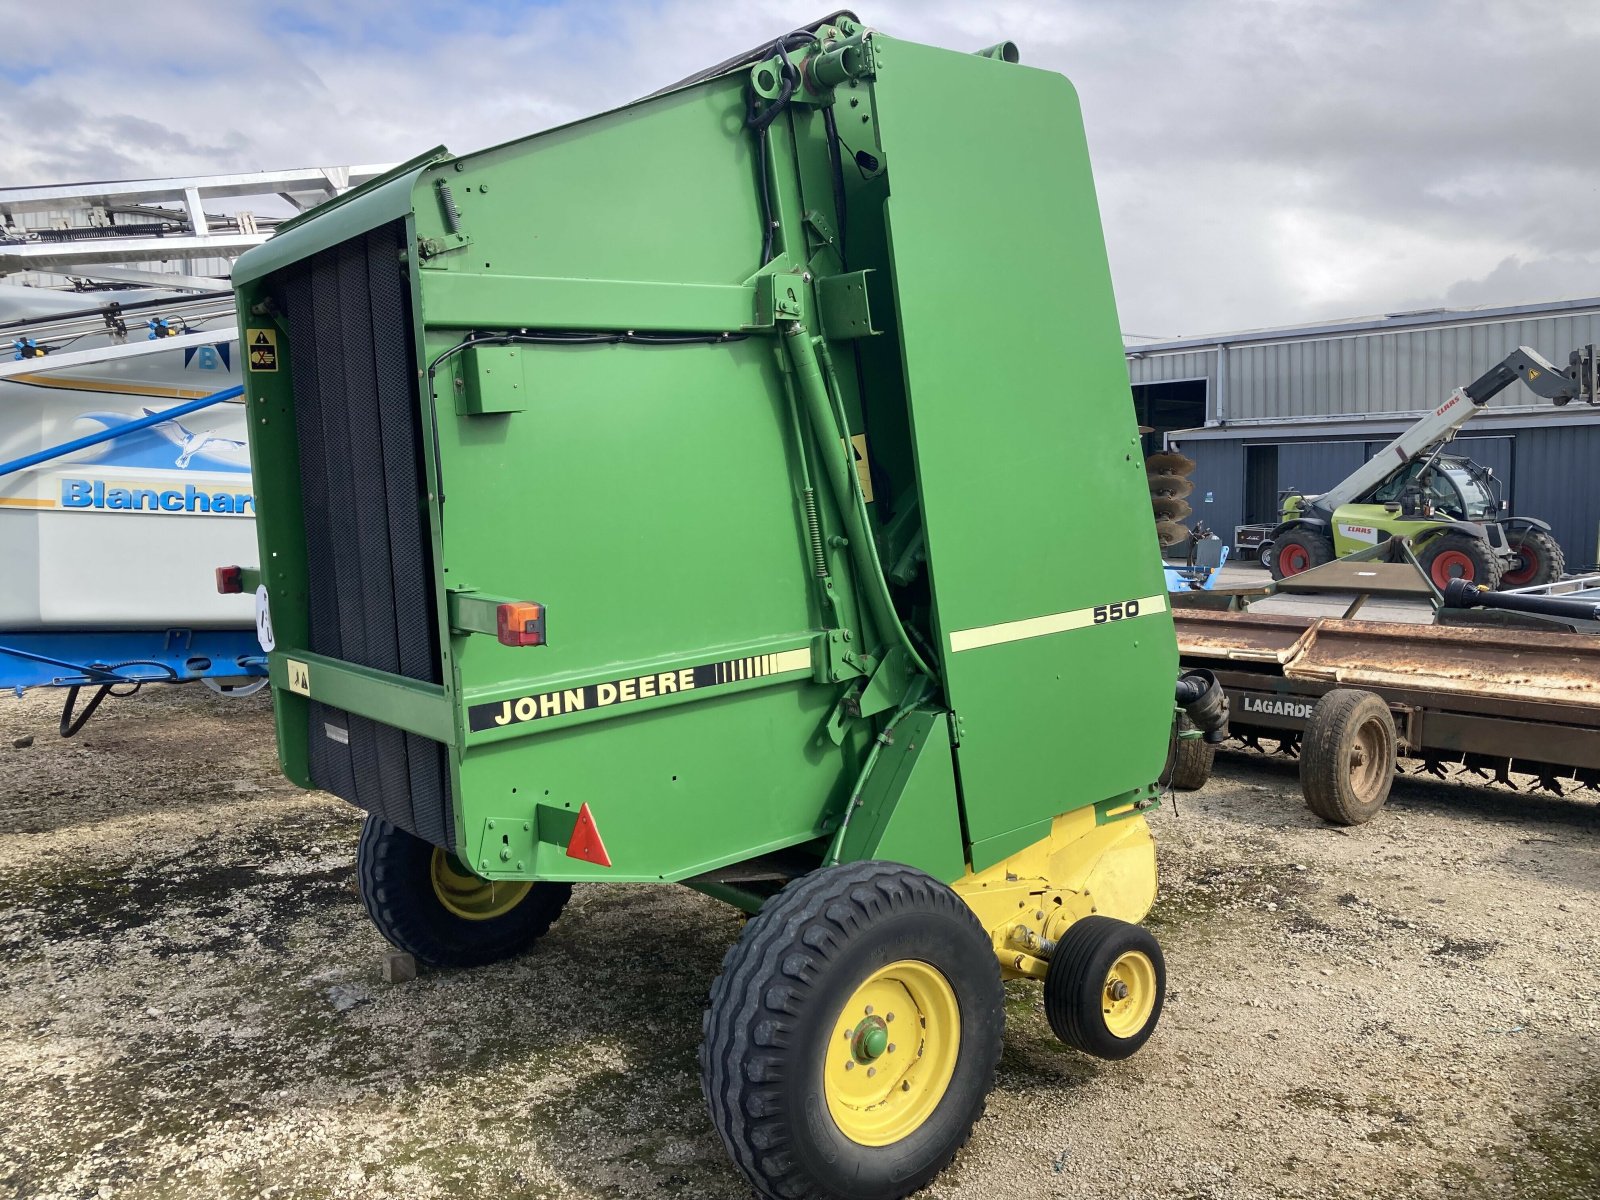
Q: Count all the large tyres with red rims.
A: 3